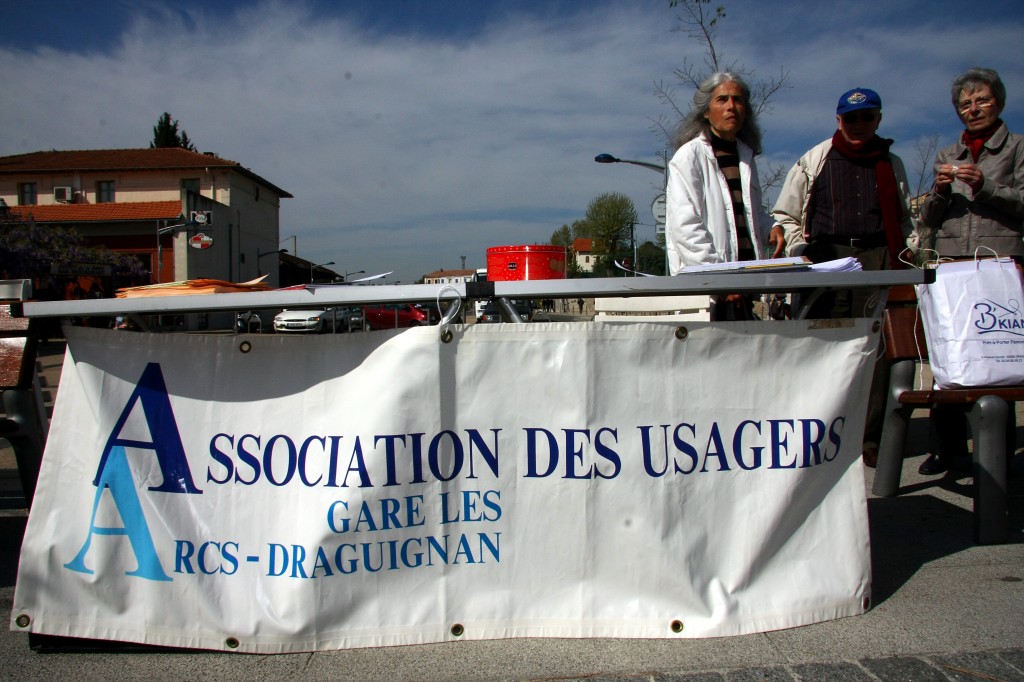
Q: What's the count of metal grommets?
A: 9